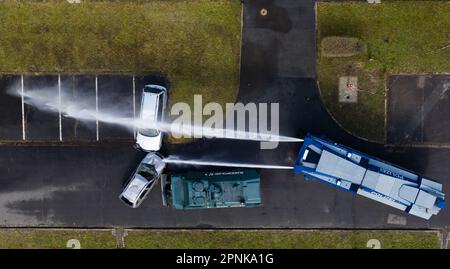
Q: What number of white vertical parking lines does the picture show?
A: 4